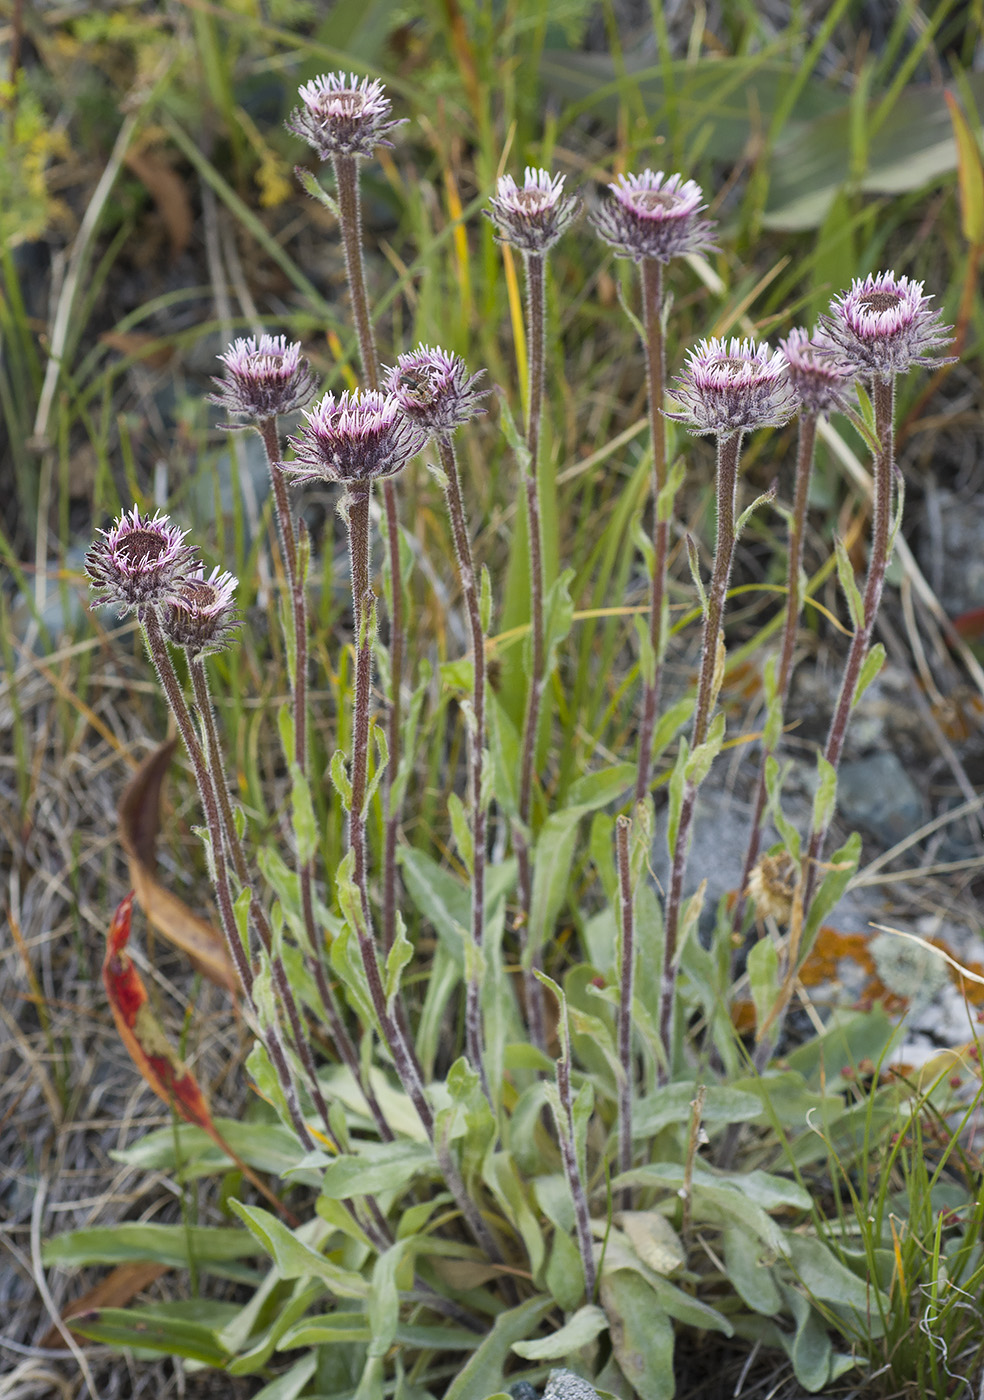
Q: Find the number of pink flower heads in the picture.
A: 11